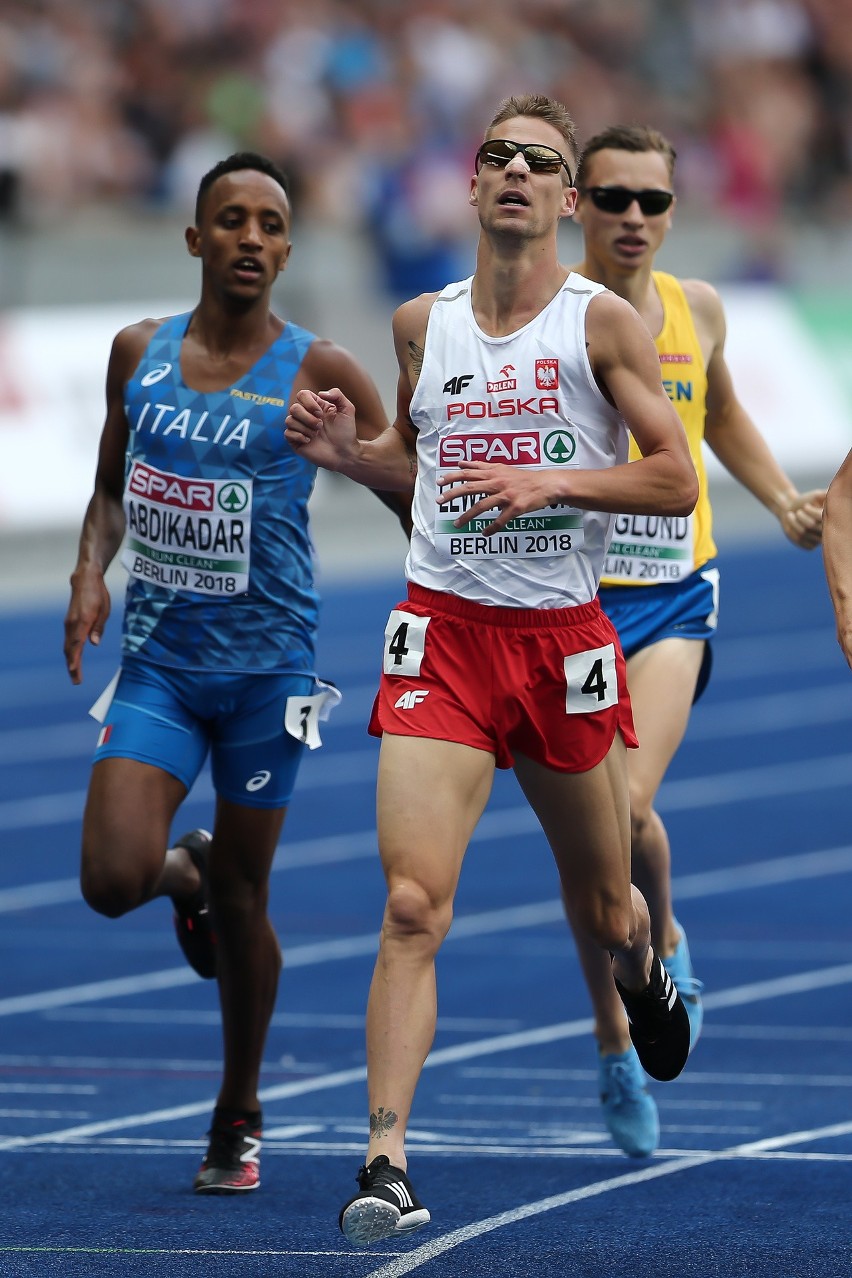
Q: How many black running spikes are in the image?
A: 4